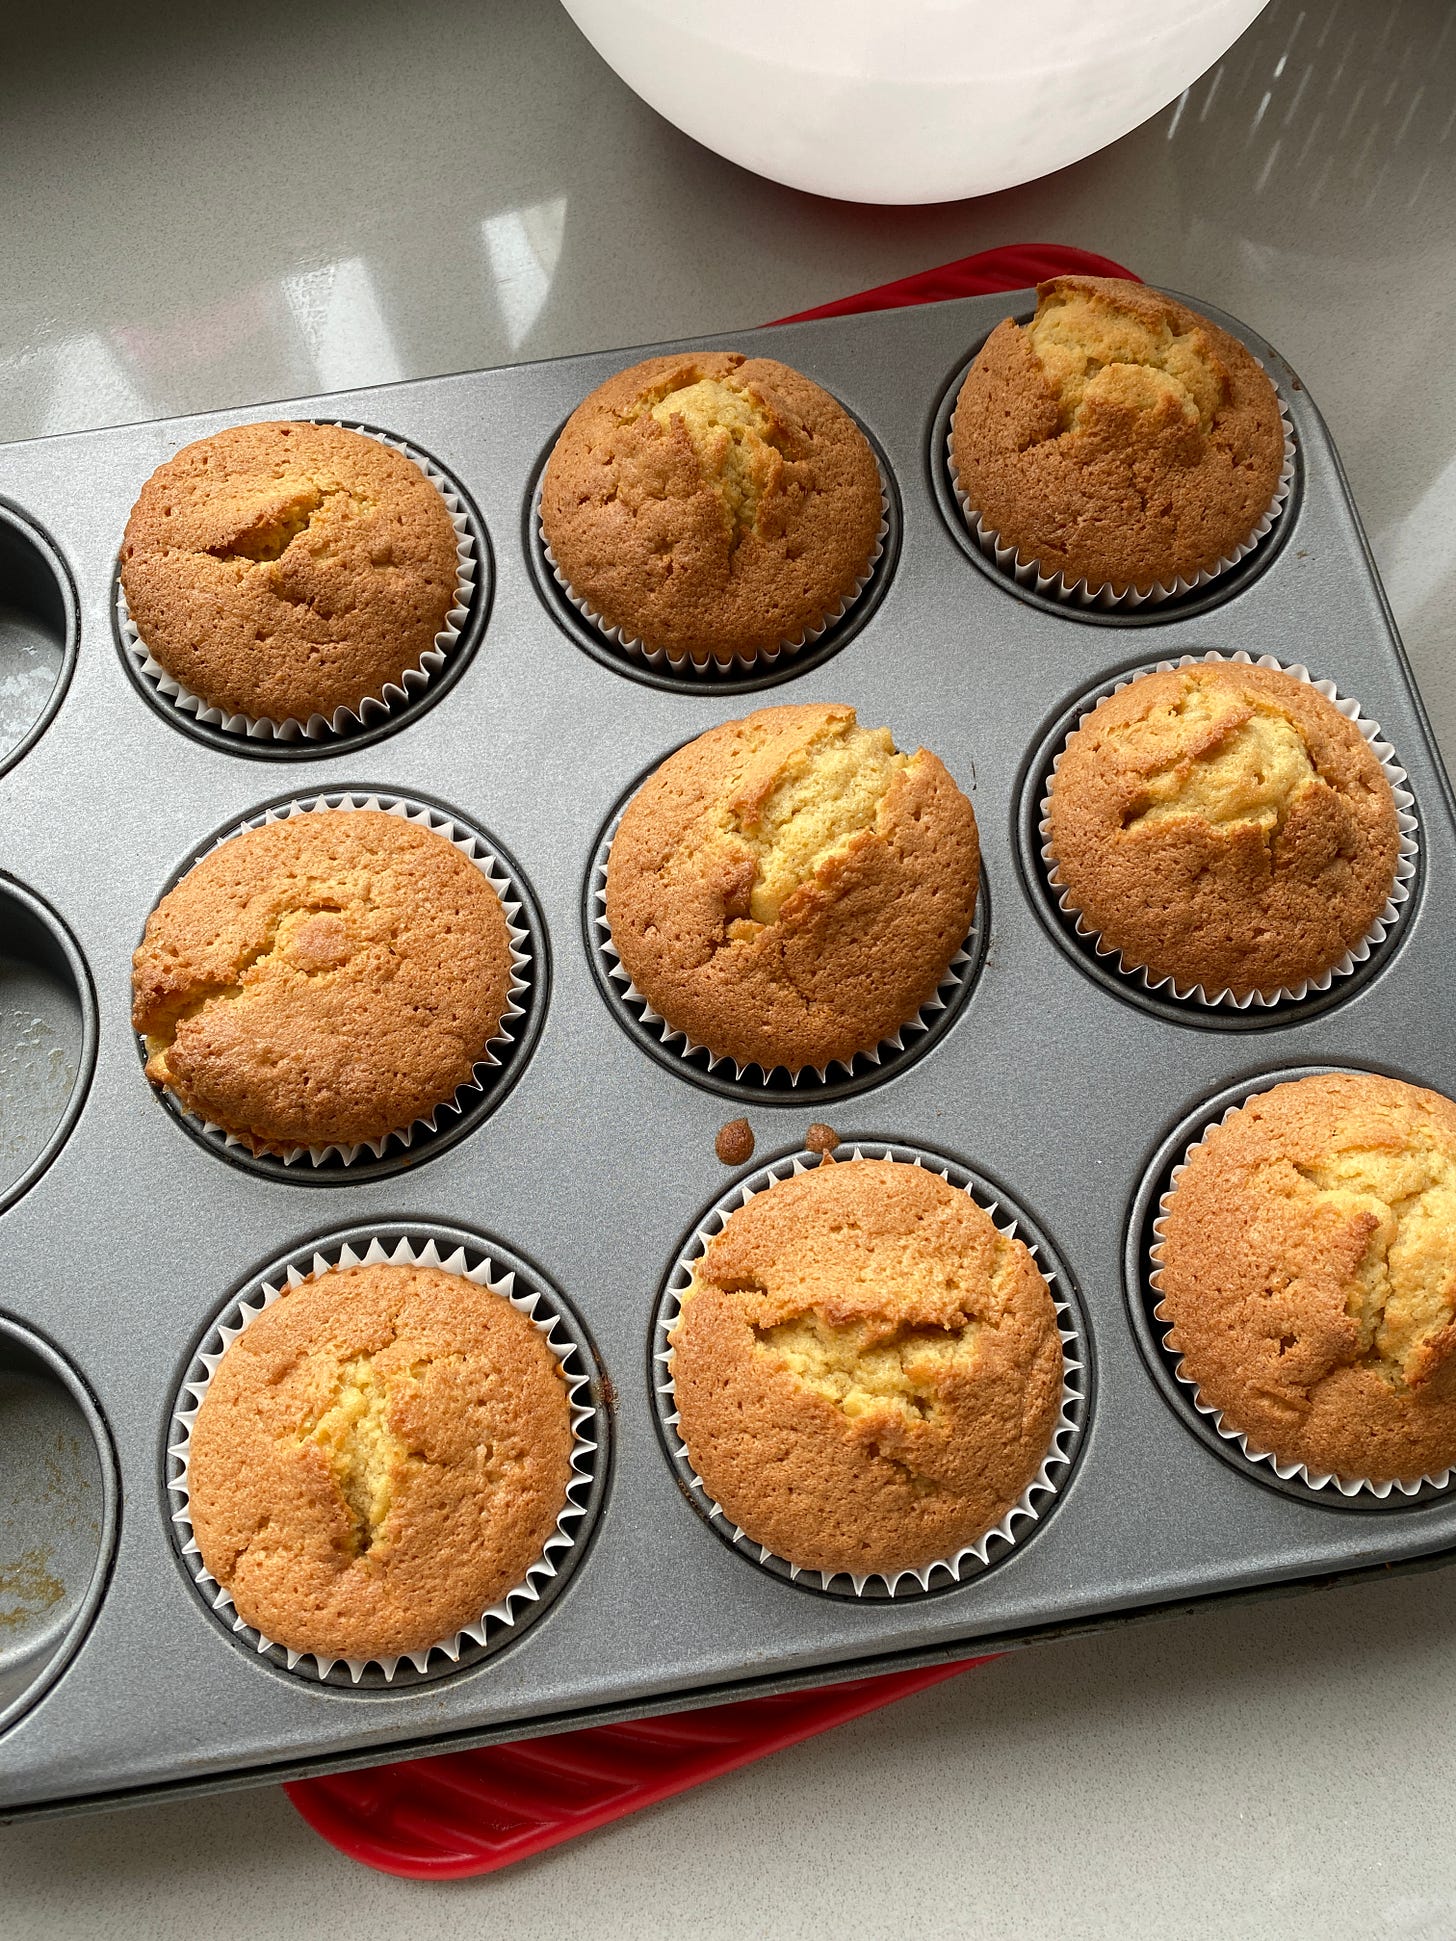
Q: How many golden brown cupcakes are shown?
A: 9